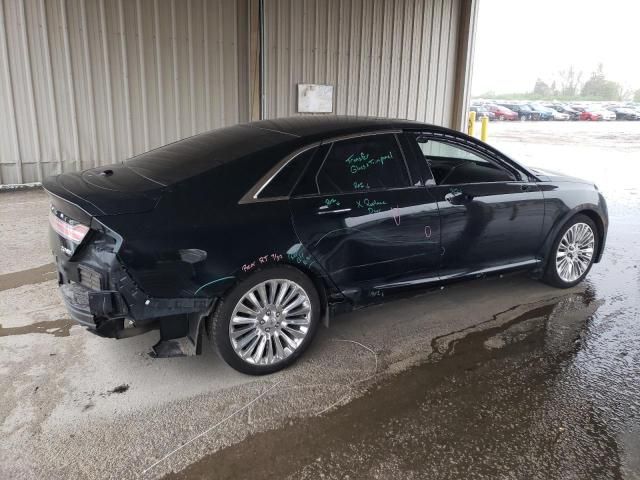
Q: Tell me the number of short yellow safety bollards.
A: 2